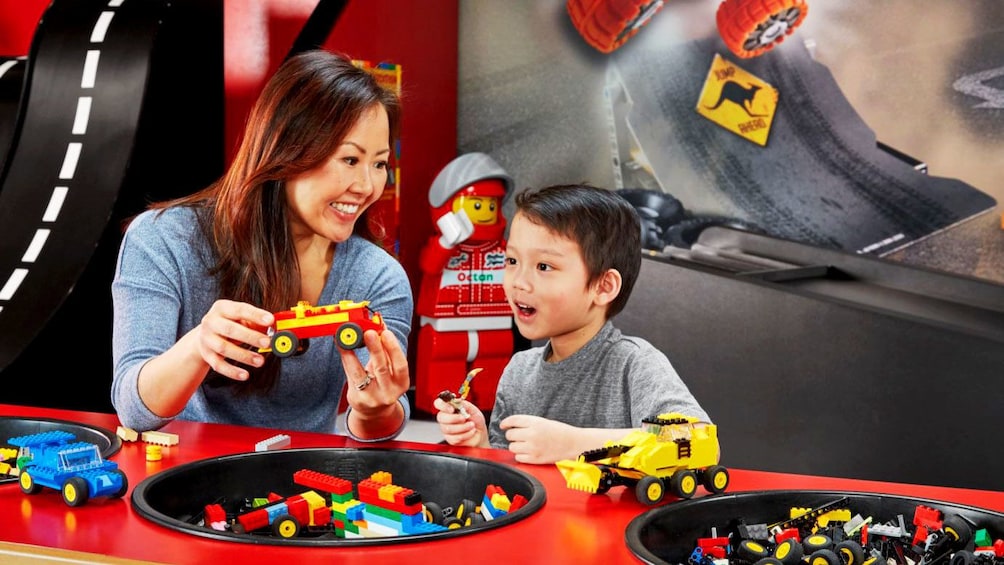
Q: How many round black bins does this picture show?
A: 3